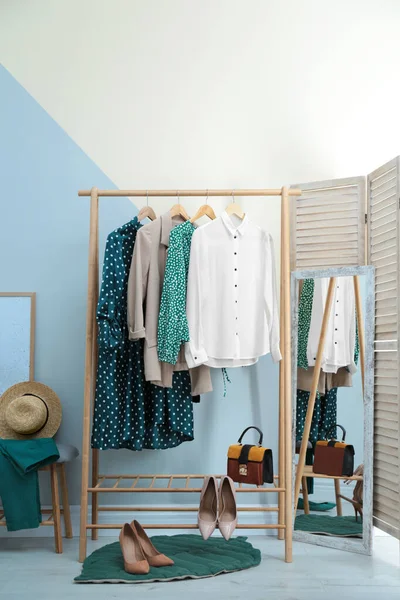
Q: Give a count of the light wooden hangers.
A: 4